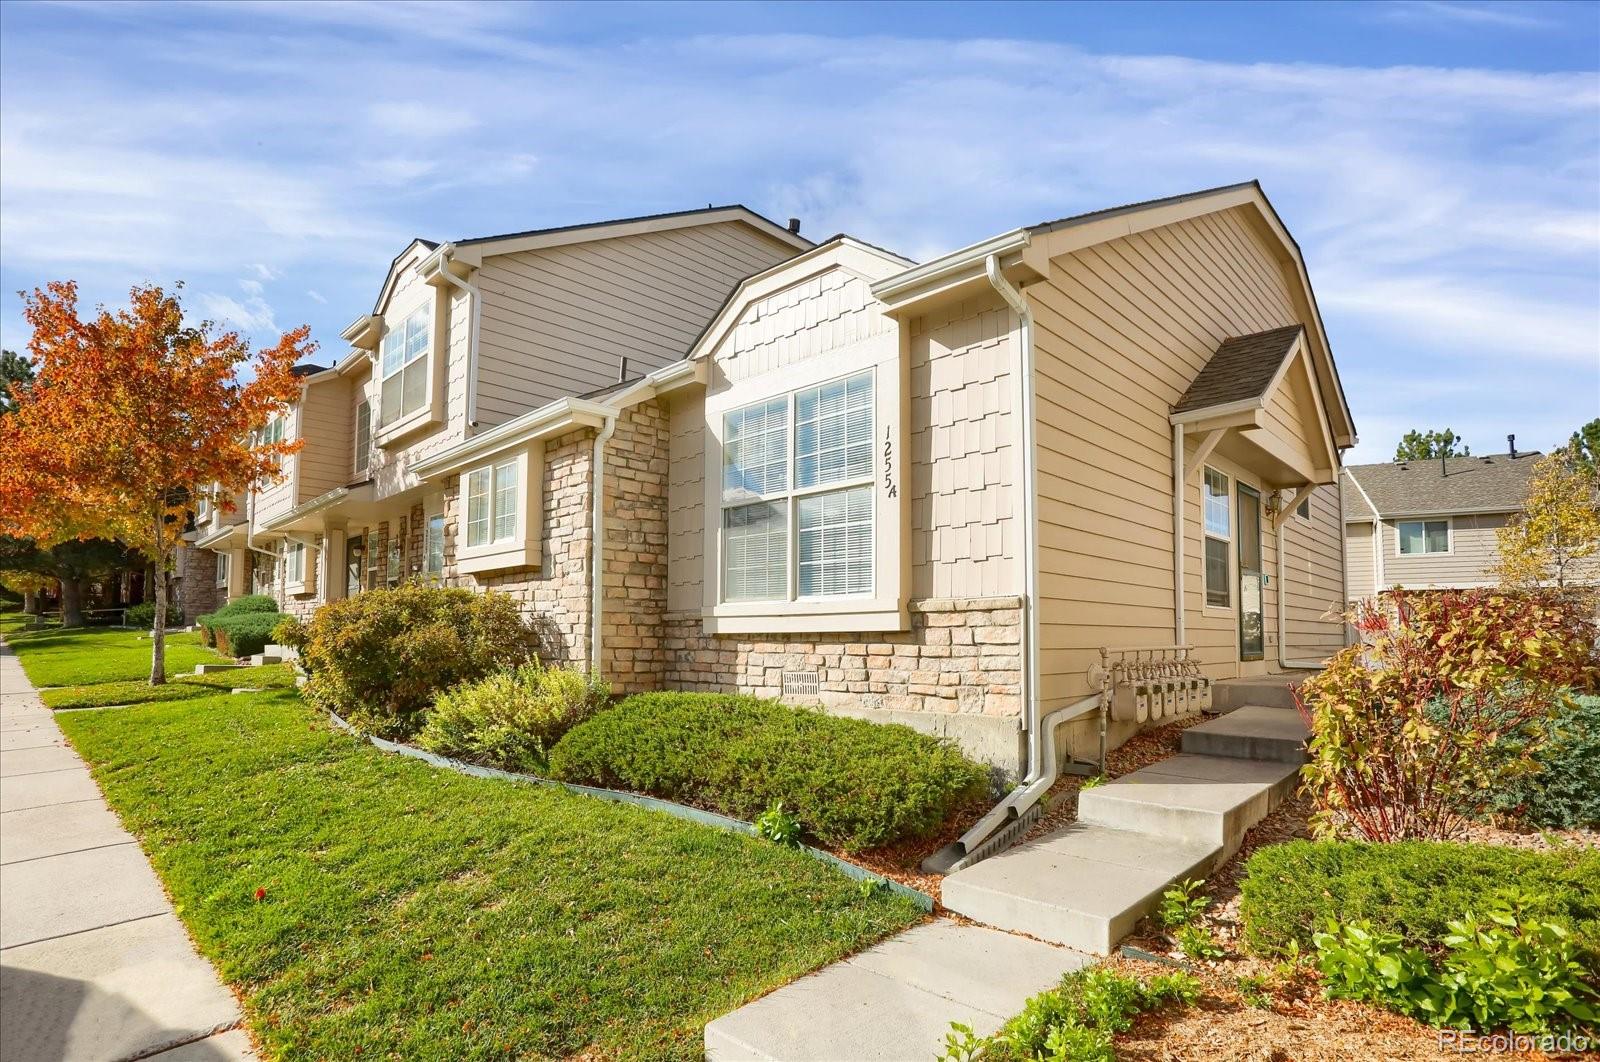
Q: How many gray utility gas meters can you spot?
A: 6